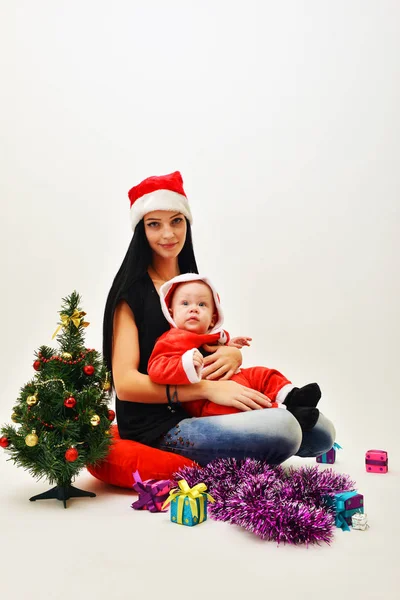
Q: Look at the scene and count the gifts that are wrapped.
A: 6